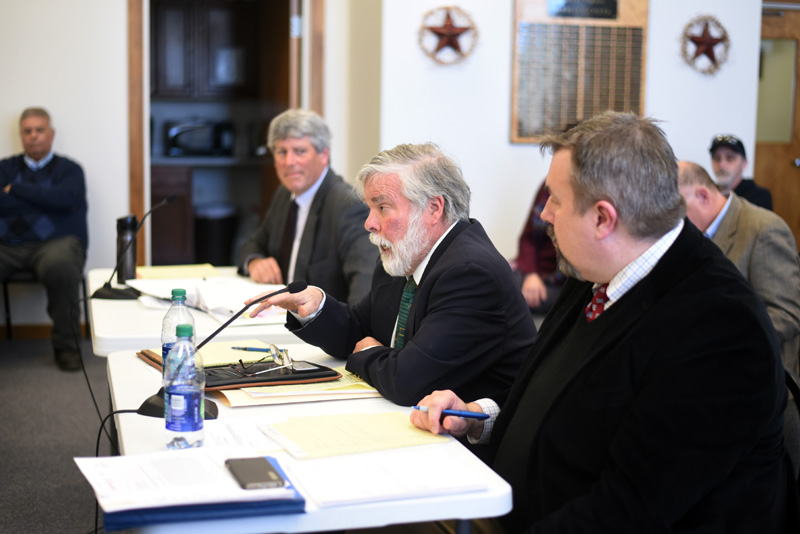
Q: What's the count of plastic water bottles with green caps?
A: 2